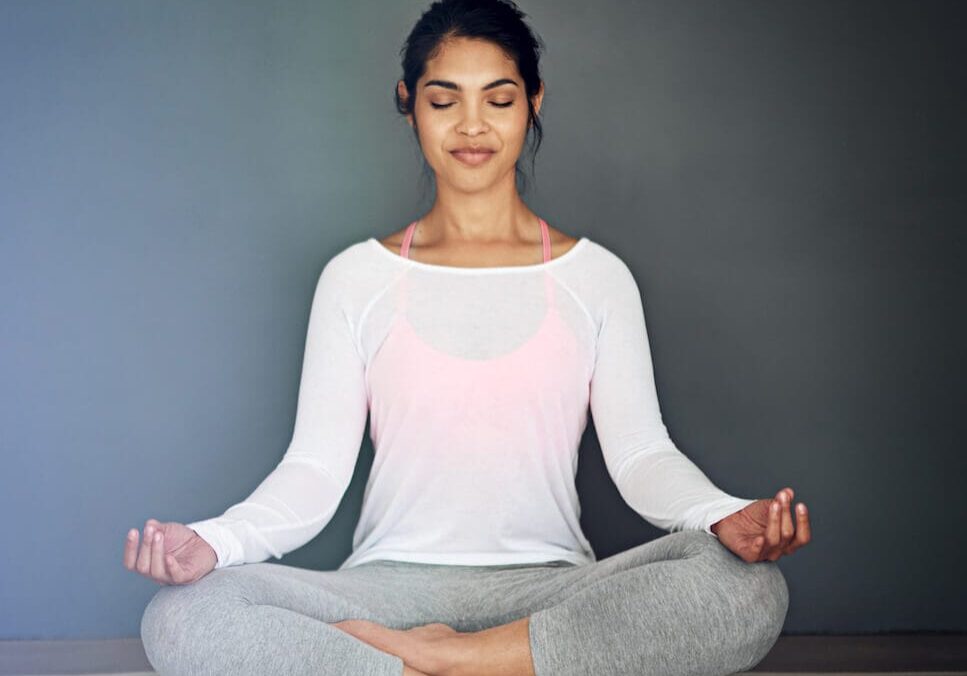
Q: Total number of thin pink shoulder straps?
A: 2